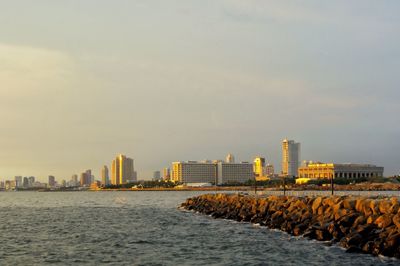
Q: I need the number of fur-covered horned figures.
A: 0